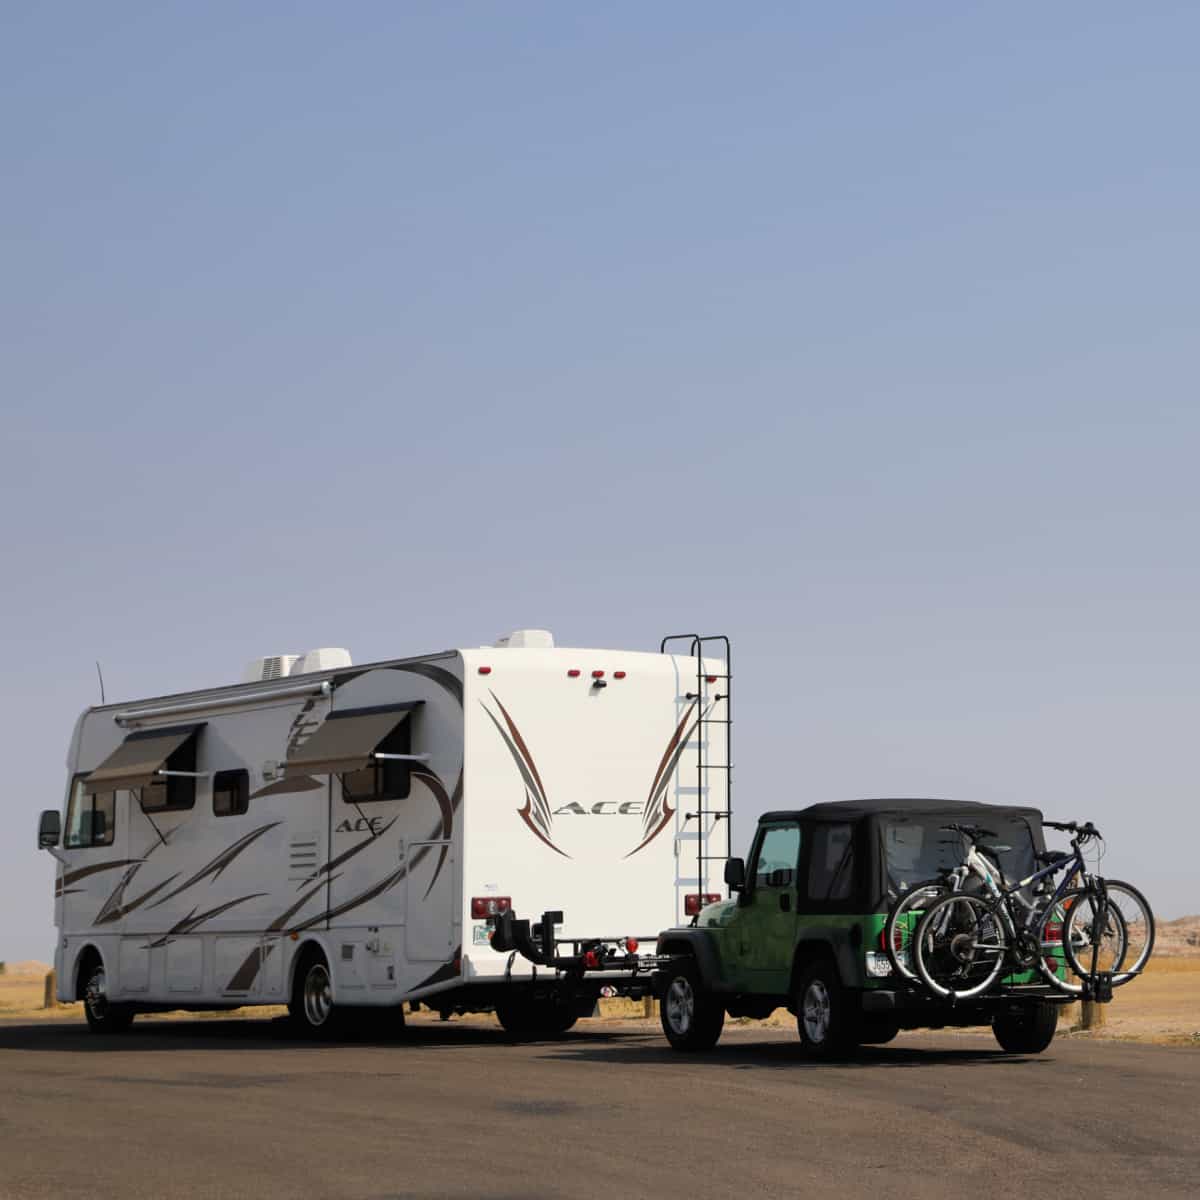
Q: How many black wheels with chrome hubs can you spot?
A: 4